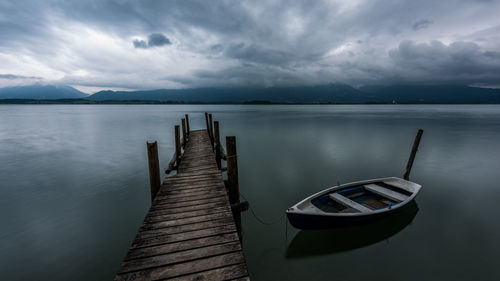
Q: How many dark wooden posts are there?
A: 9